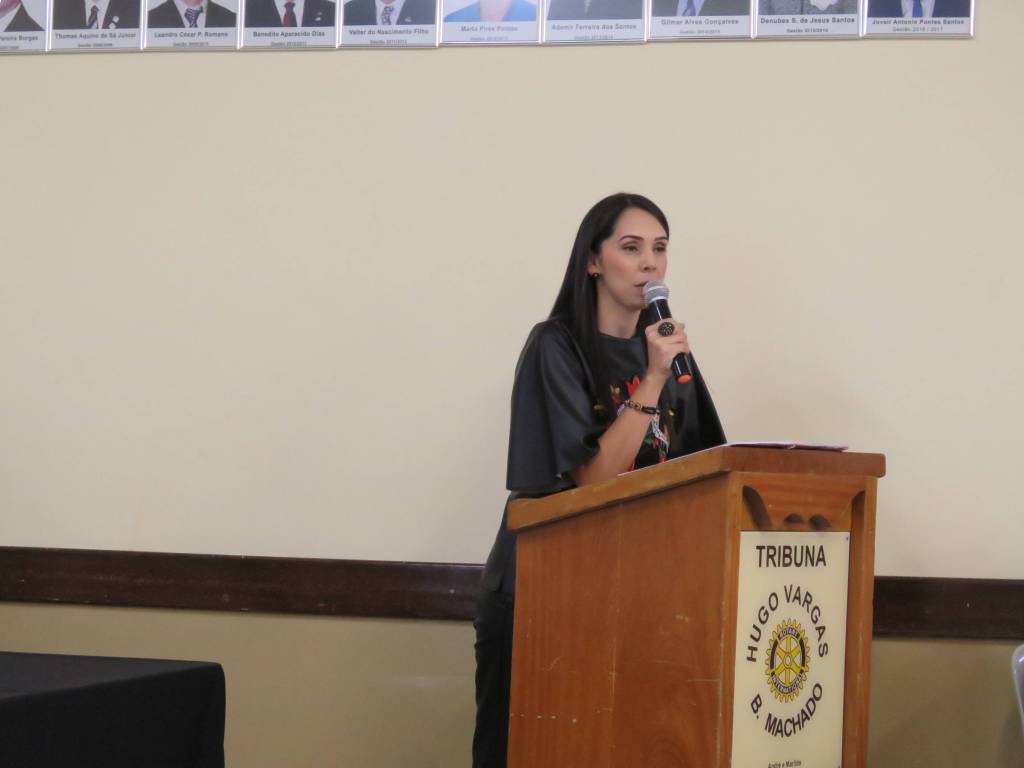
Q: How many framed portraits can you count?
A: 10